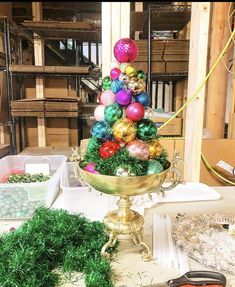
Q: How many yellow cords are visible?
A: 2